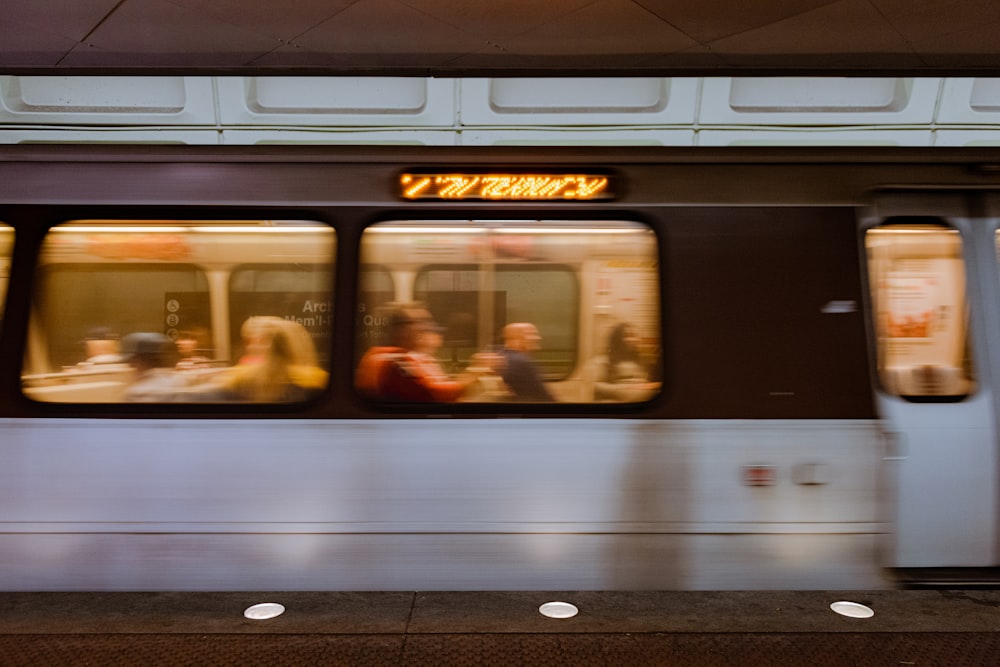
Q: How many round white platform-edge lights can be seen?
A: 3